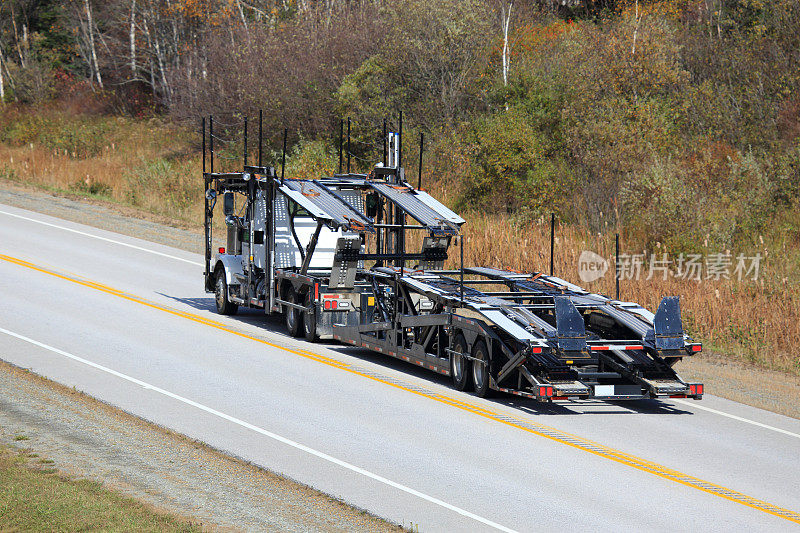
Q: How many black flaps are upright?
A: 2